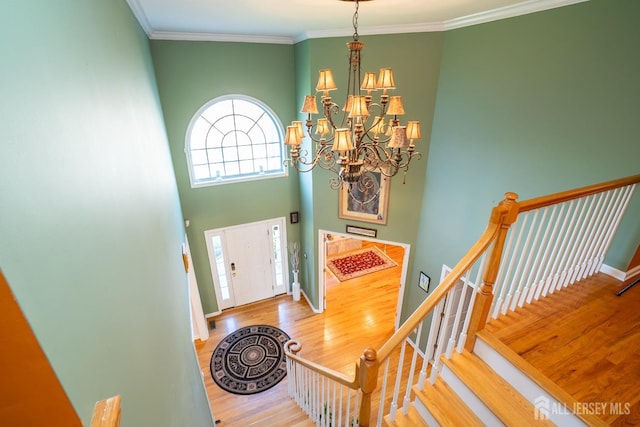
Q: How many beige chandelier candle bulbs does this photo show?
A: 15